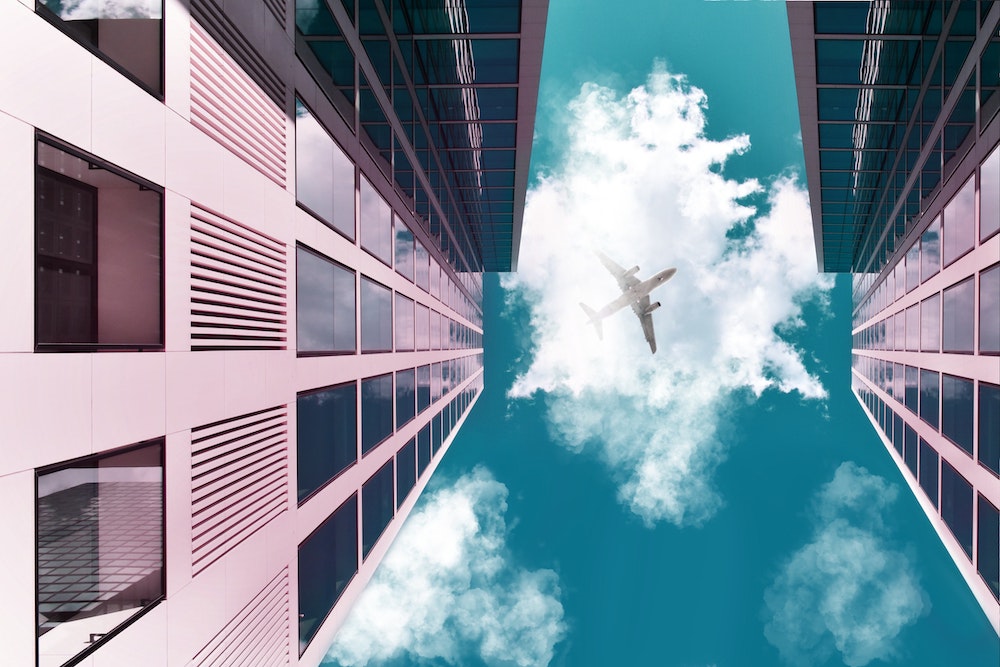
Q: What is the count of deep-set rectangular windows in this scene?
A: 3